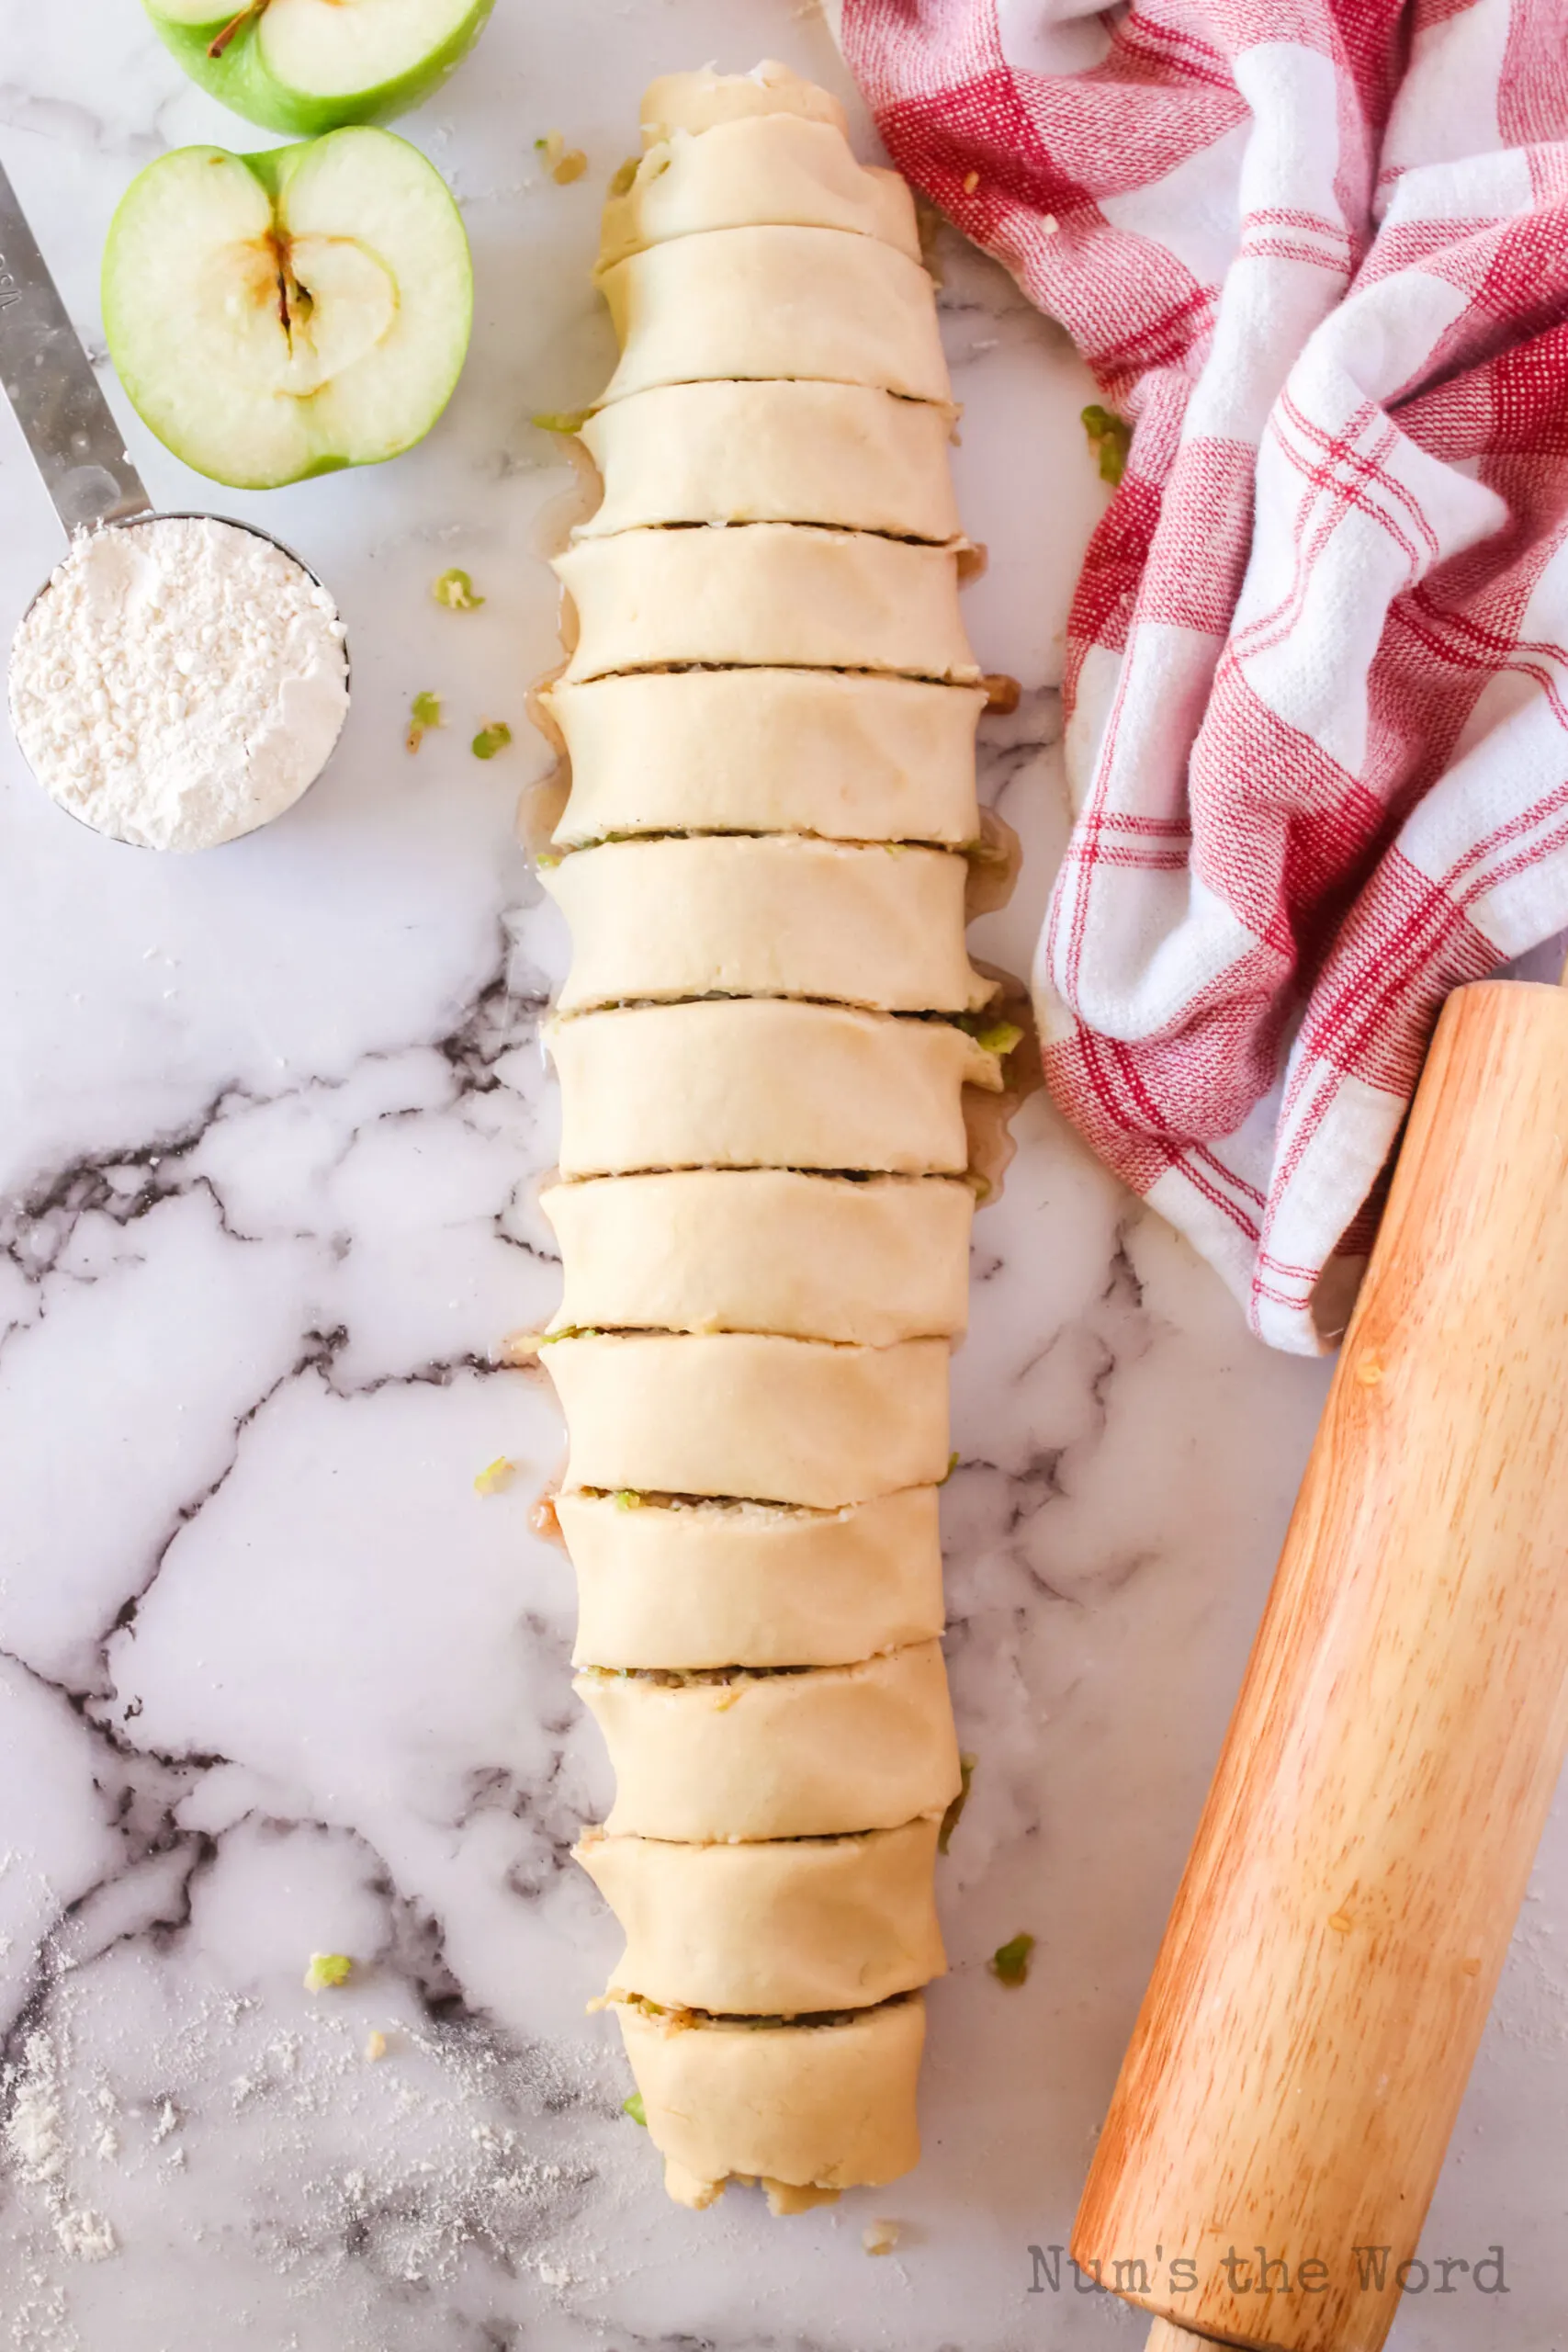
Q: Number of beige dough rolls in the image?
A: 13